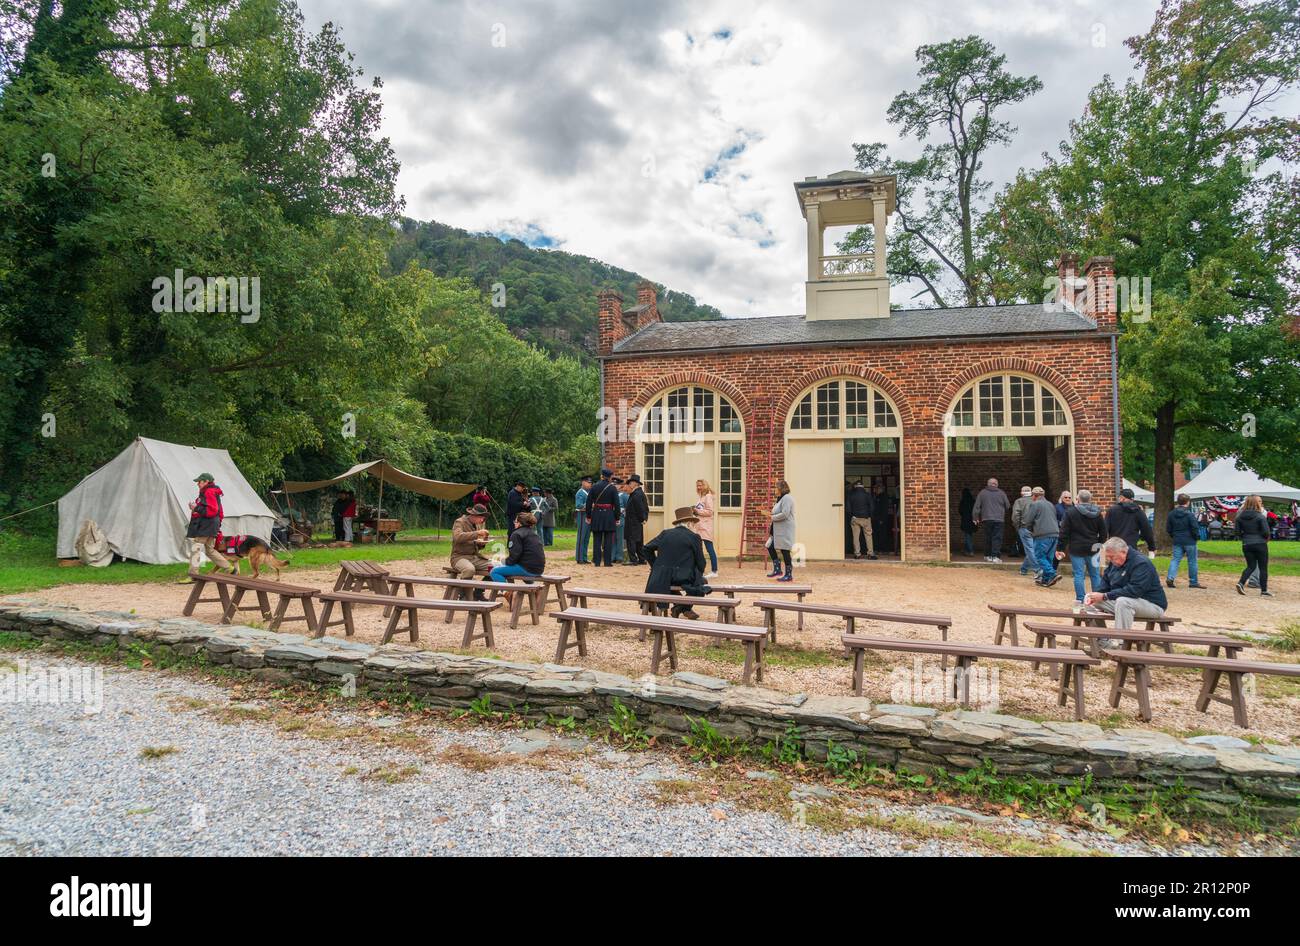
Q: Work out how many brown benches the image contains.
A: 13